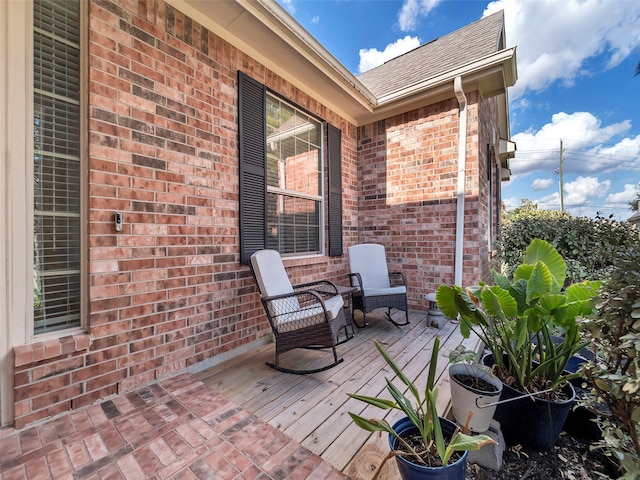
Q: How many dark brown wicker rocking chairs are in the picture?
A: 2